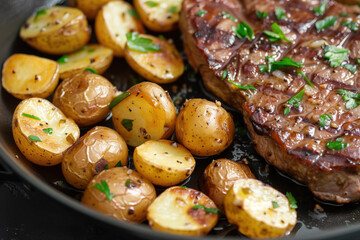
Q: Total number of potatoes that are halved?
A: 11